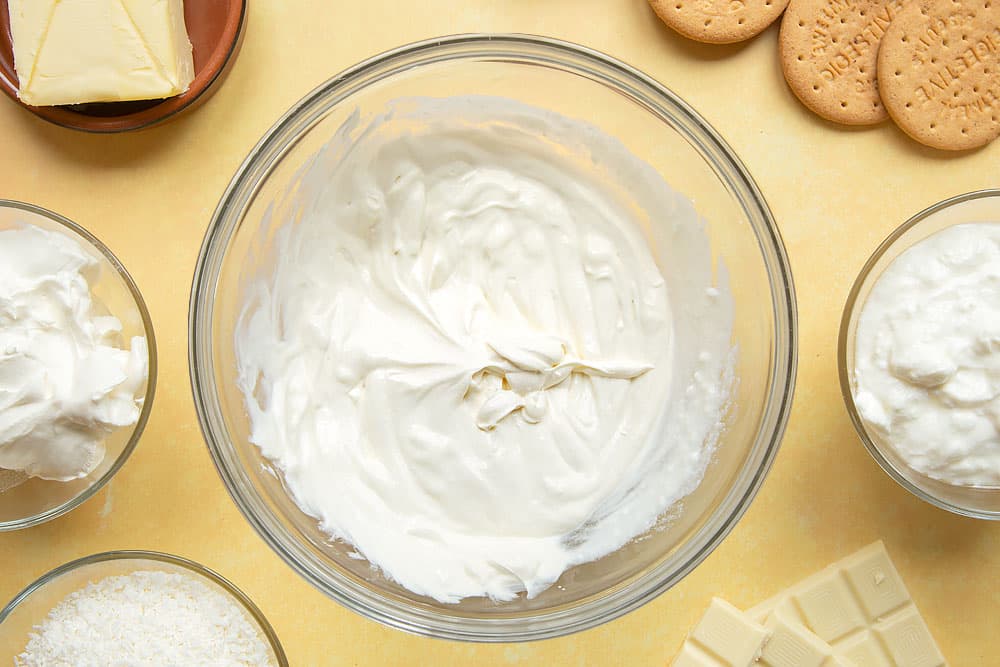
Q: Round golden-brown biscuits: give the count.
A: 3